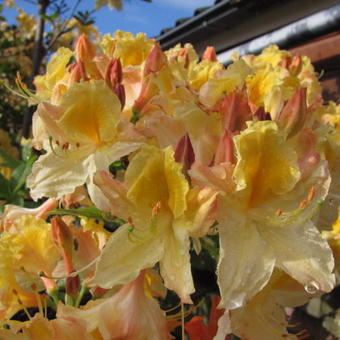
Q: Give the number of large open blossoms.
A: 3